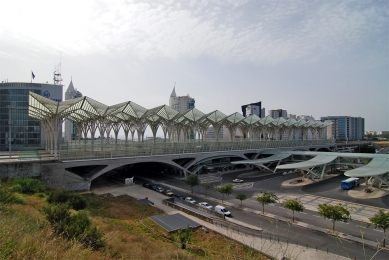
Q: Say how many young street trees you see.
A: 8